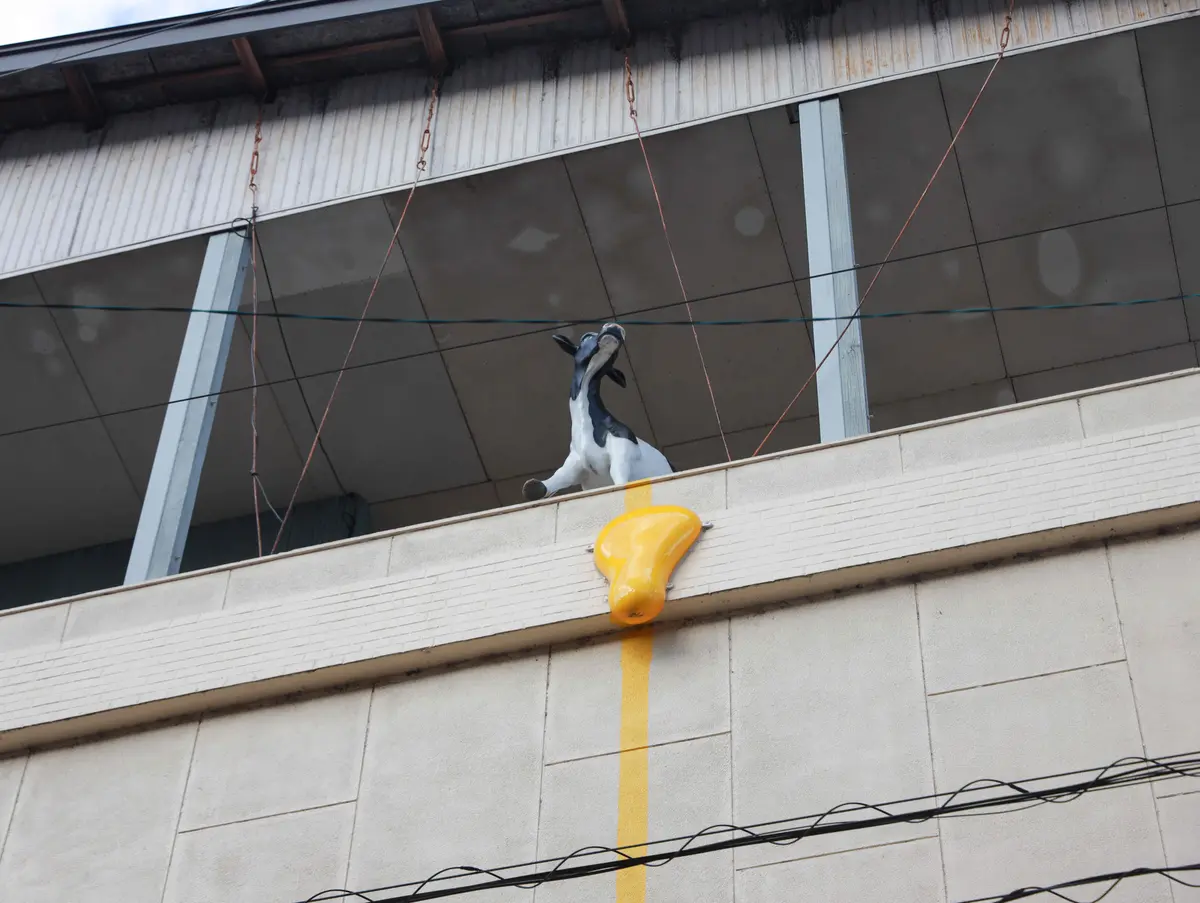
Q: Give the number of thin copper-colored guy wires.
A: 4